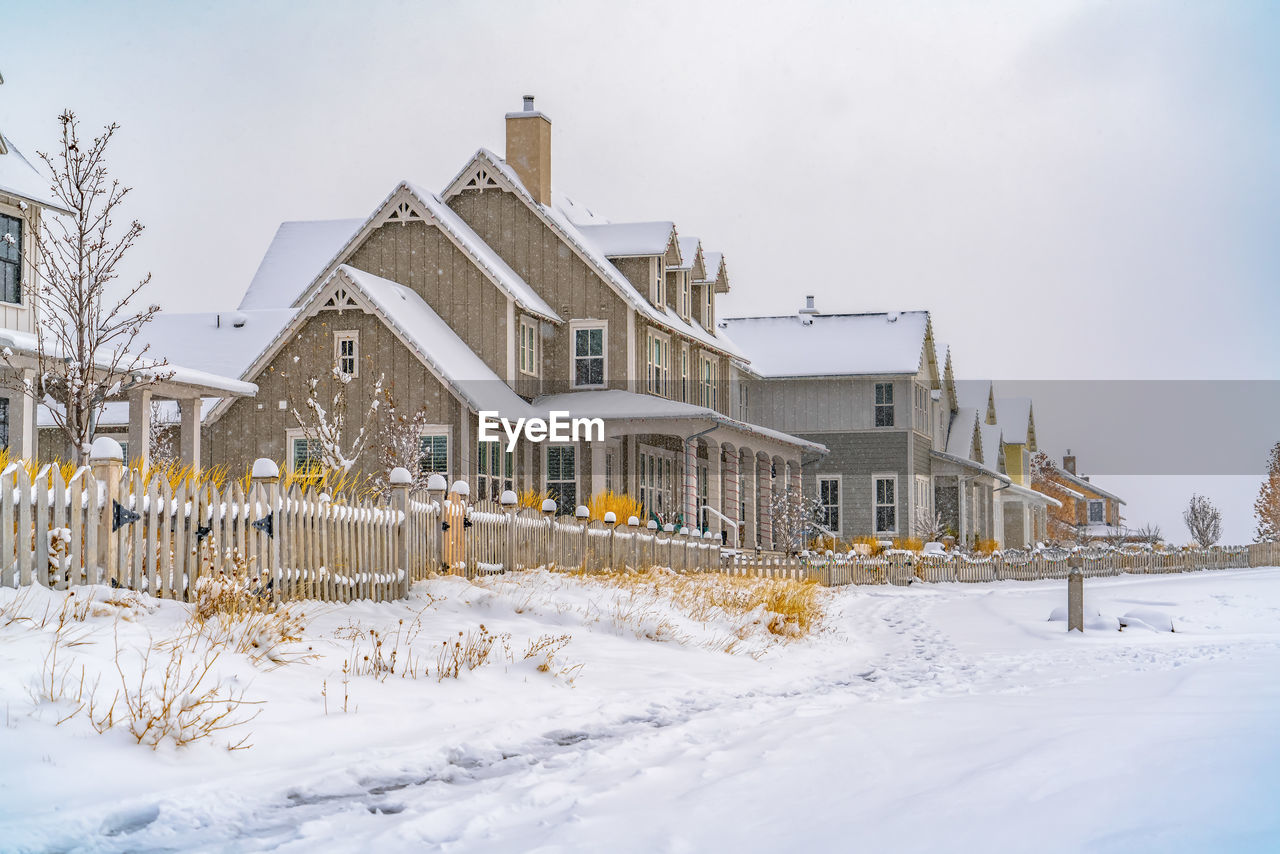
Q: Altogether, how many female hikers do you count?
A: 0